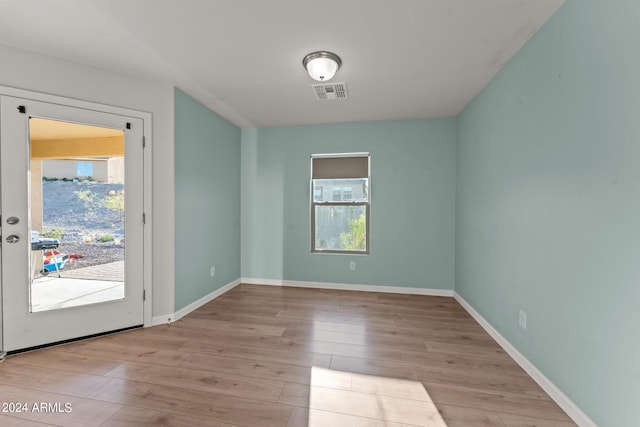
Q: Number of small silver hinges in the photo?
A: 3